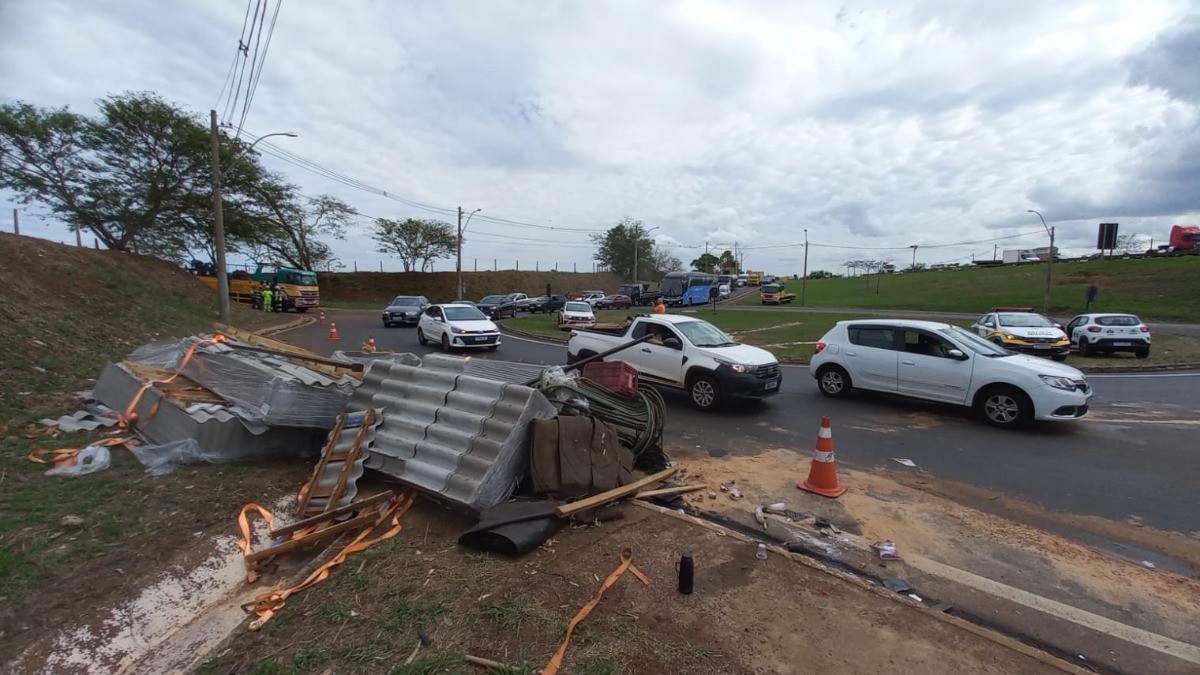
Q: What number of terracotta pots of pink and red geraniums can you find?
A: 0